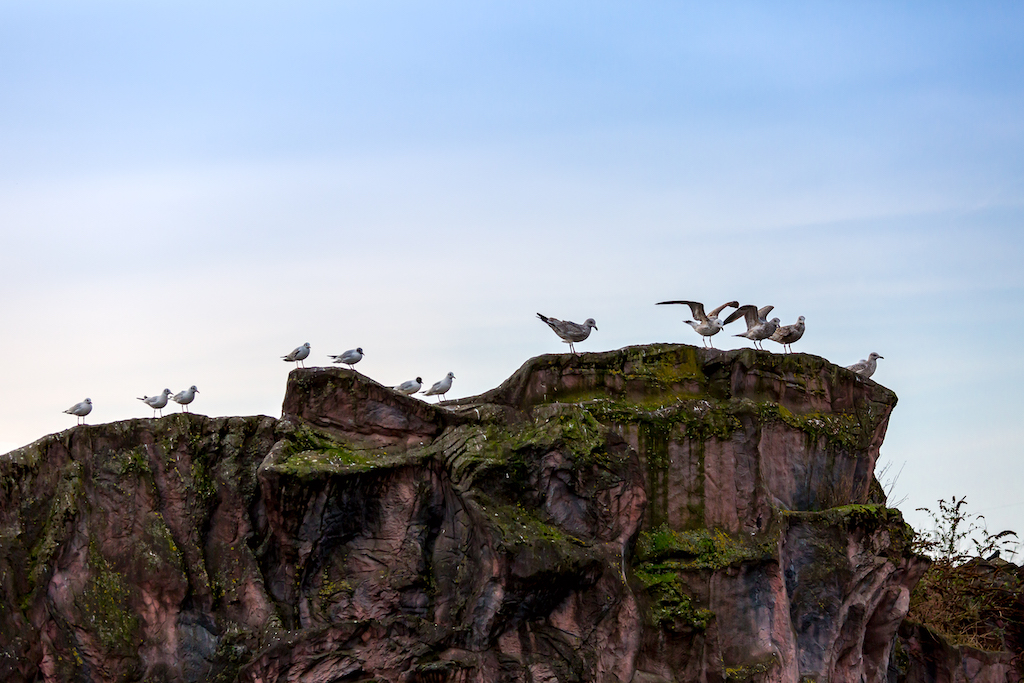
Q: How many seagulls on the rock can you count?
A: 12